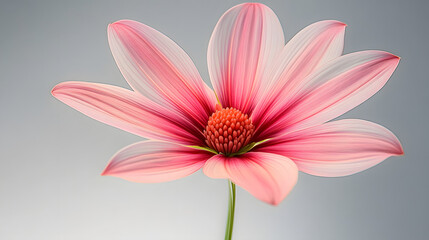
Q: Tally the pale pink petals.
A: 8